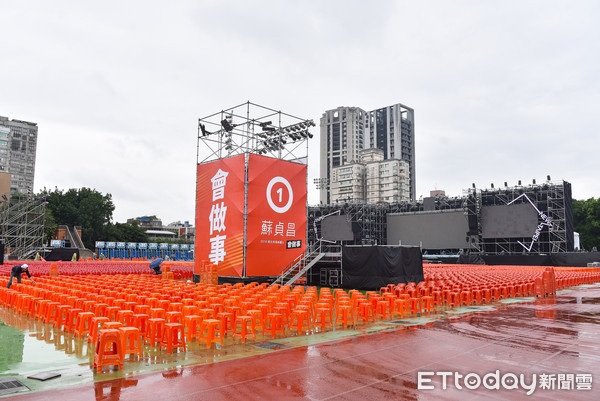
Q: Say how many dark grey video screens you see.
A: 3